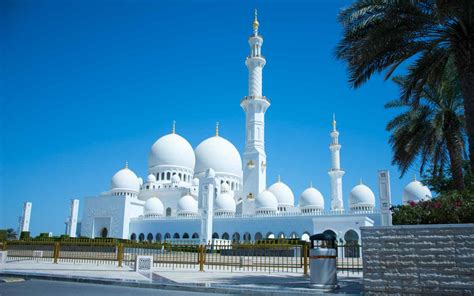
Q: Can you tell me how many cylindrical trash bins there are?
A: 1